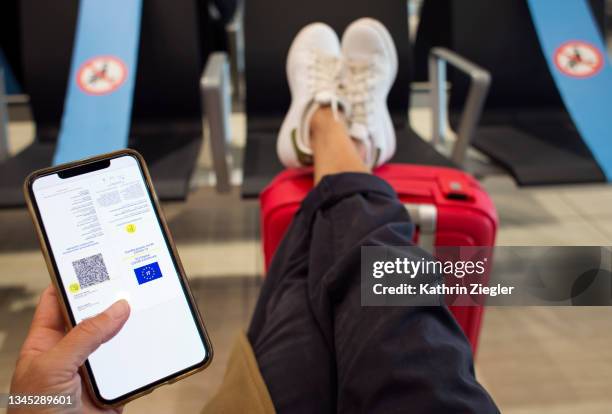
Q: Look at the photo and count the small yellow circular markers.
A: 2